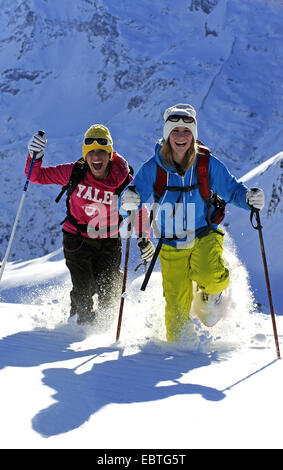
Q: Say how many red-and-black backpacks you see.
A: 1